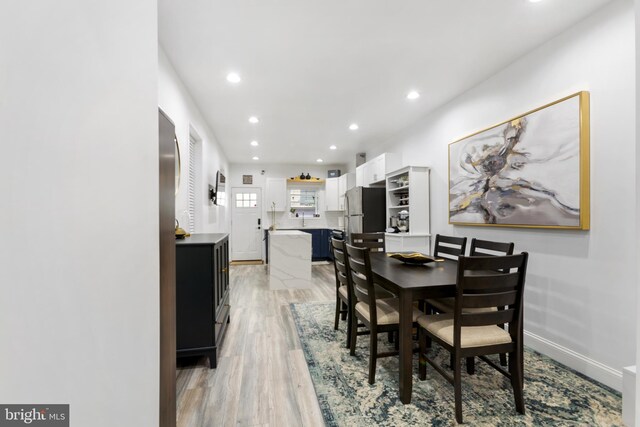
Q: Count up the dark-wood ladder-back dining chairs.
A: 6